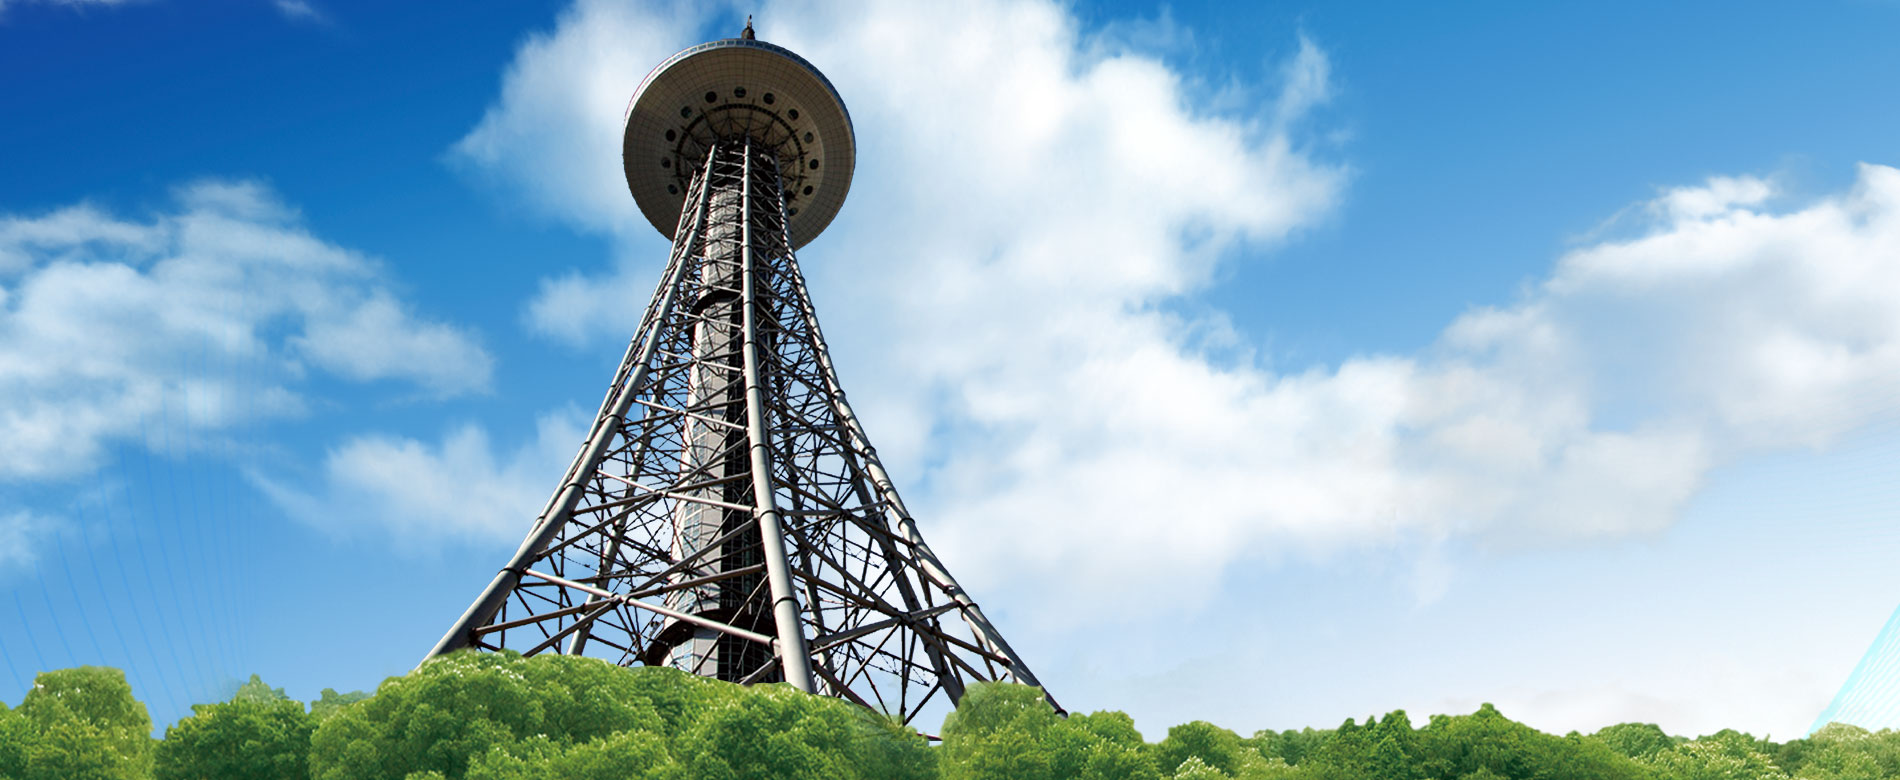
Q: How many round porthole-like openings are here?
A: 12